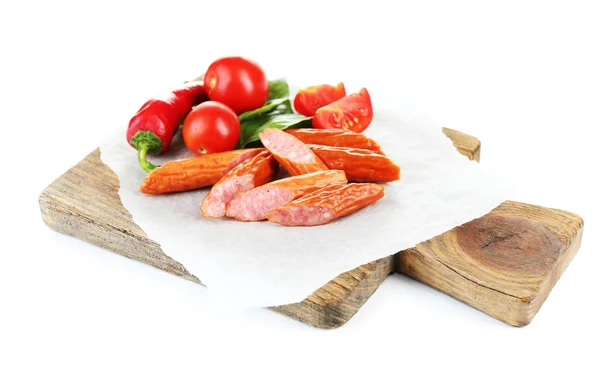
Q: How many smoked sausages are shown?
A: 7